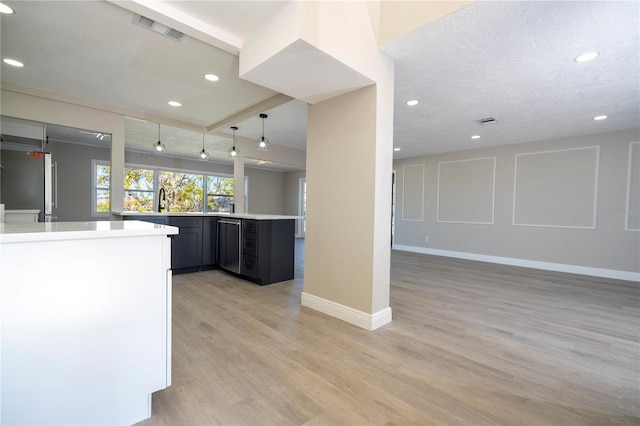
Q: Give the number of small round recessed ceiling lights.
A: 9